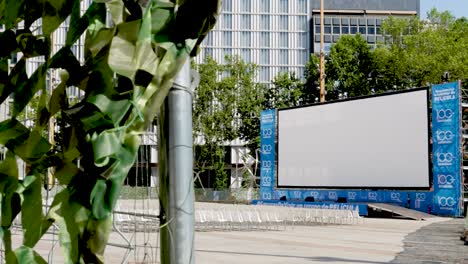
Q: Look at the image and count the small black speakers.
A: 3